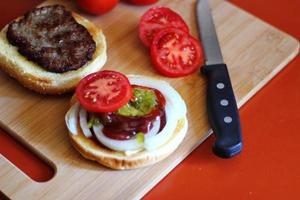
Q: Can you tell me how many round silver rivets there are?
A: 3